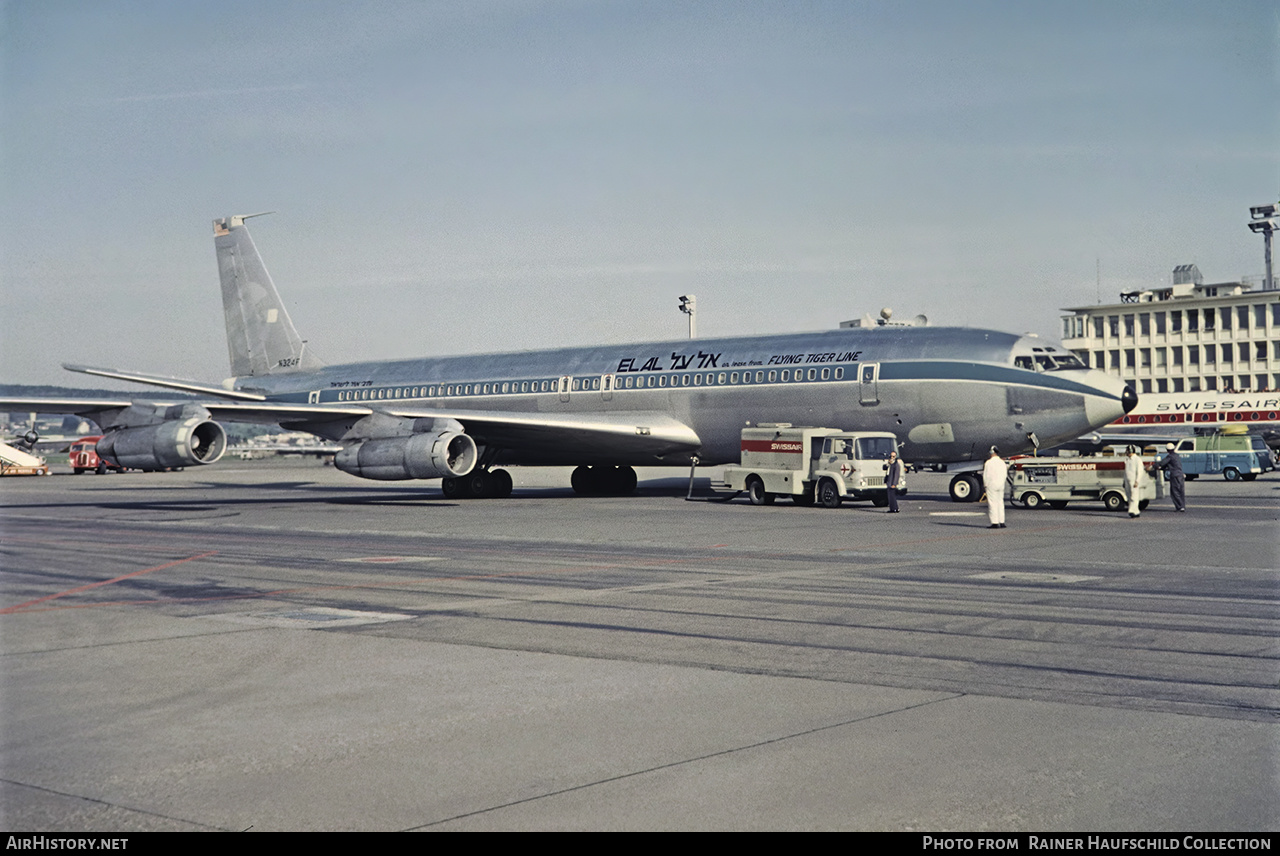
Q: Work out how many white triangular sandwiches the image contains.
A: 0